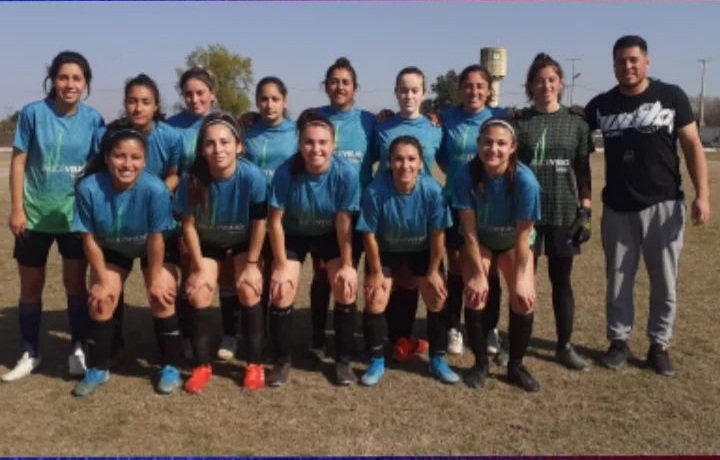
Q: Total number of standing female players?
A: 8